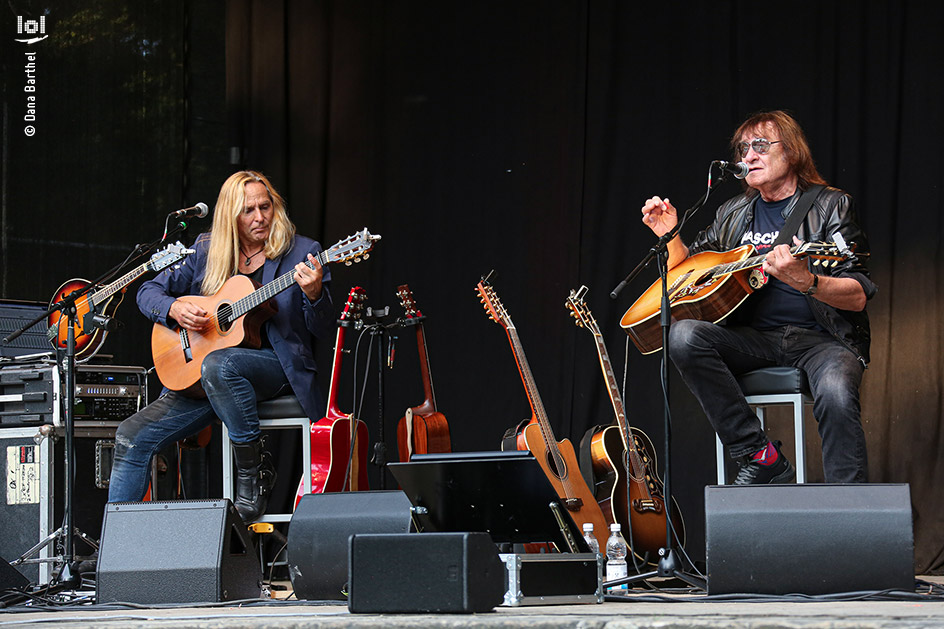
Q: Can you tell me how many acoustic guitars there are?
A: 6